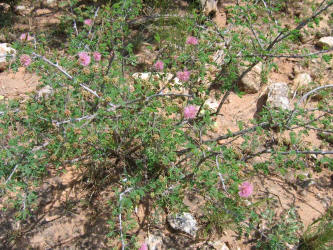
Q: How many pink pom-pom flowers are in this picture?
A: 11